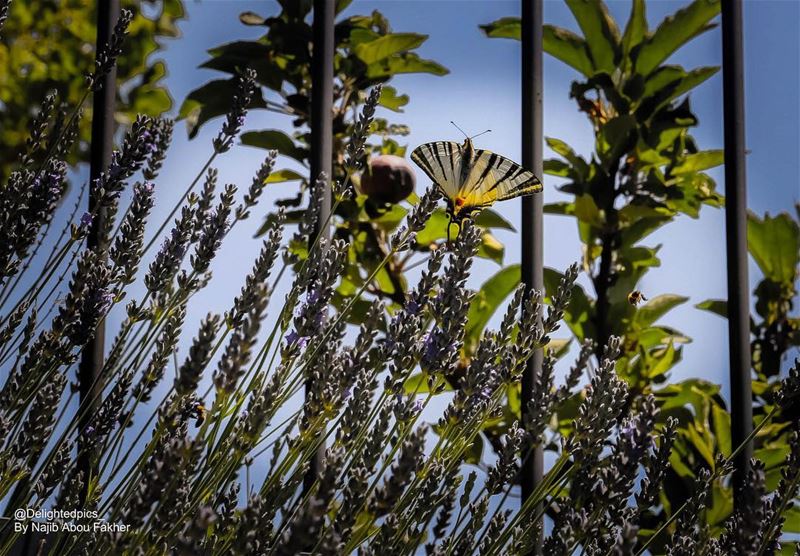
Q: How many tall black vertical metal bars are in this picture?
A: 4